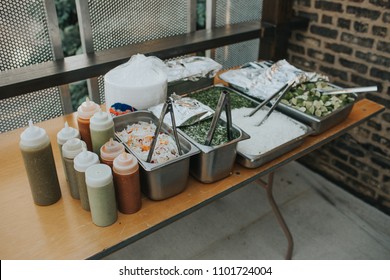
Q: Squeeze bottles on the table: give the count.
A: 9